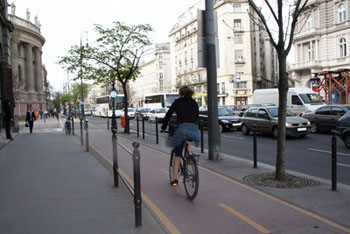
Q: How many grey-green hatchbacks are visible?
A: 1